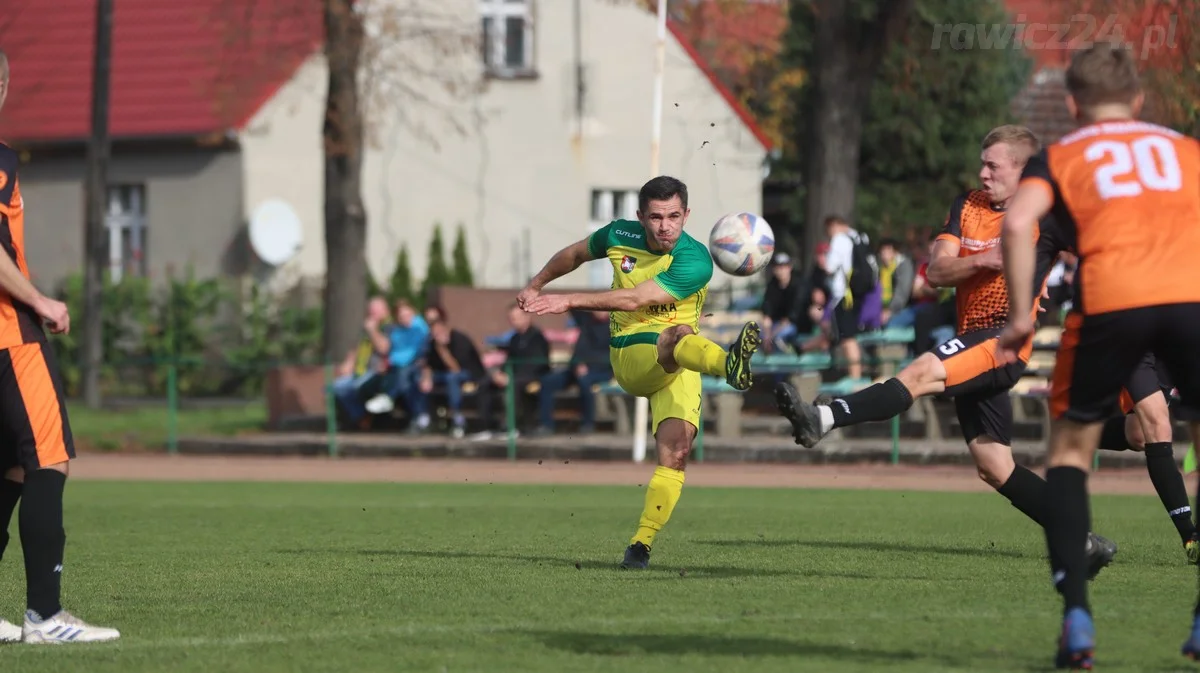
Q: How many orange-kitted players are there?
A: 4